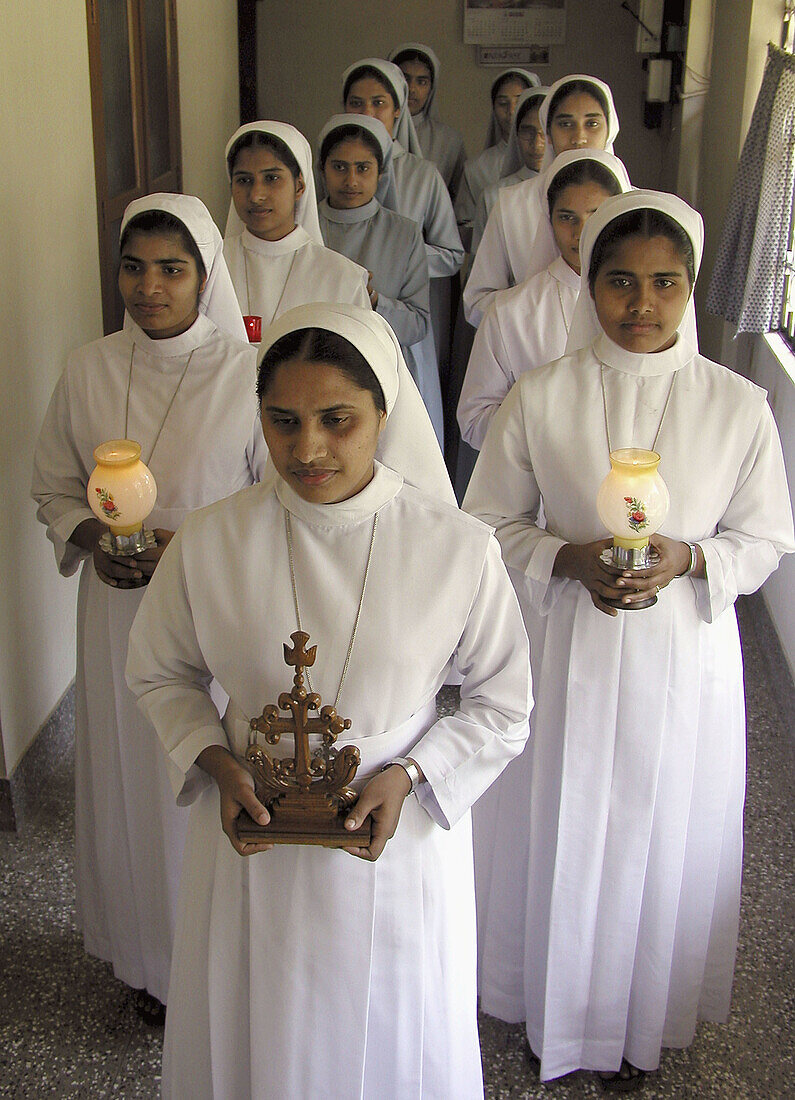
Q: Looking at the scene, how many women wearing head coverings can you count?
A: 11